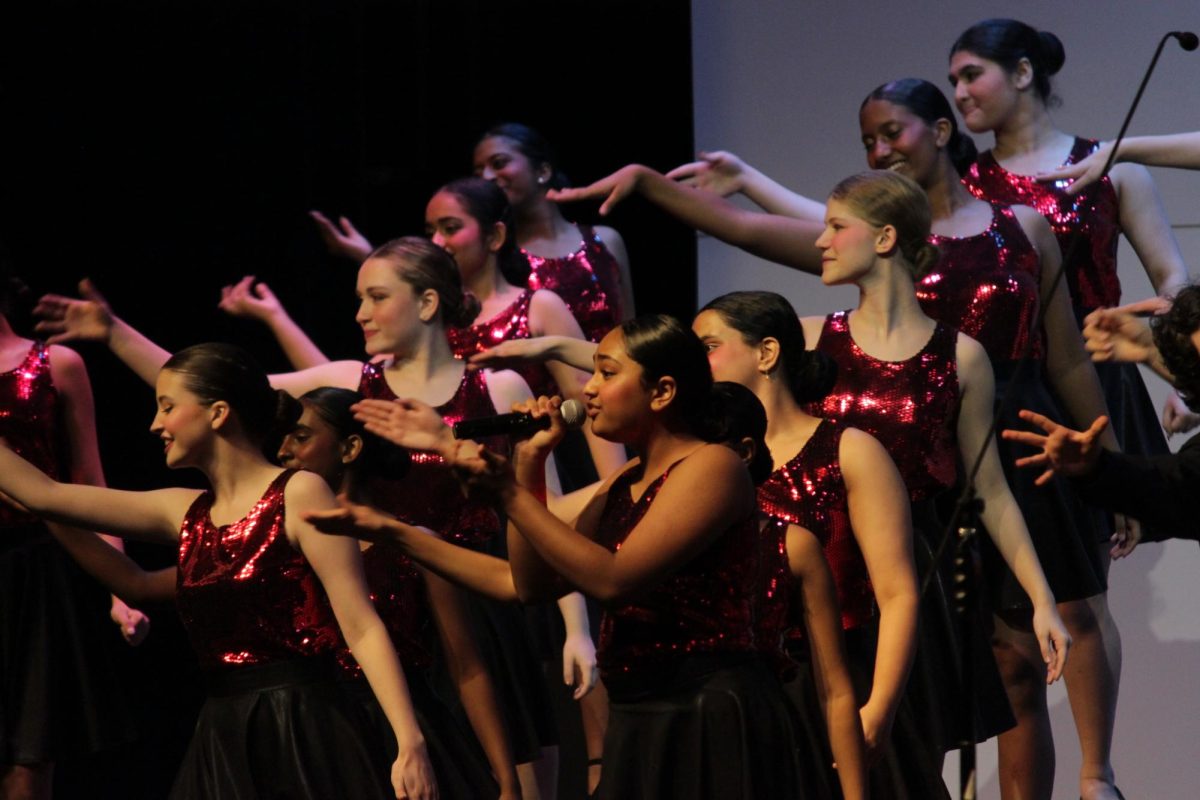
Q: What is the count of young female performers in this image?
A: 12